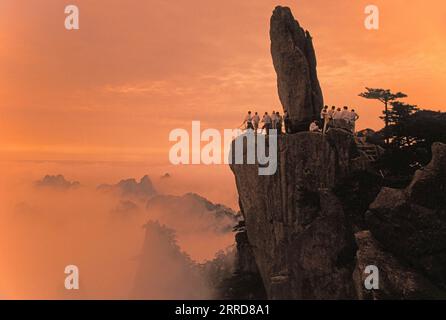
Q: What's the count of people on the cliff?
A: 13